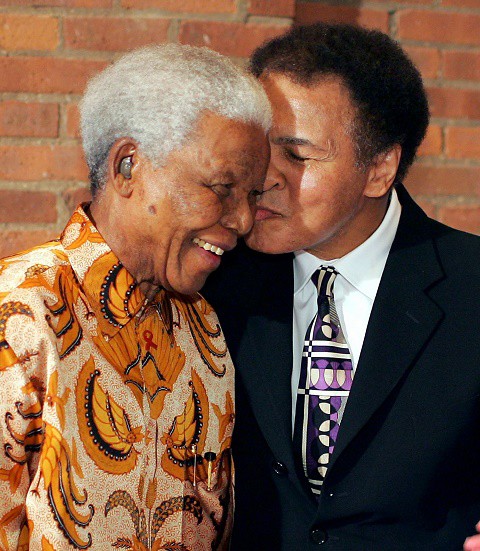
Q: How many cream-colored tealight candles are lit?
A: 0